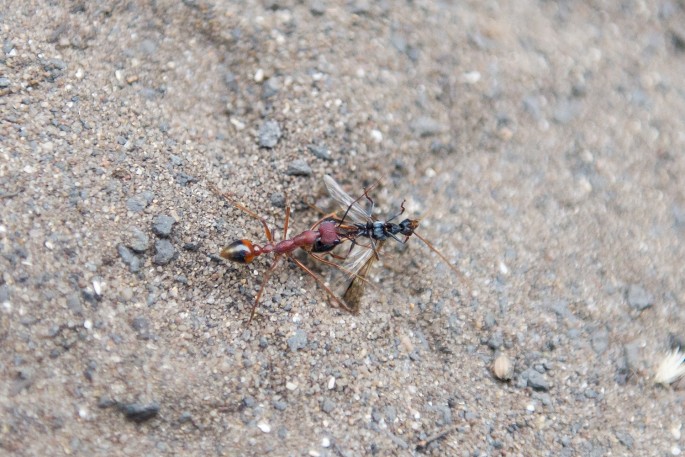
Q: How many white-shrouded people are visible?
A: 0